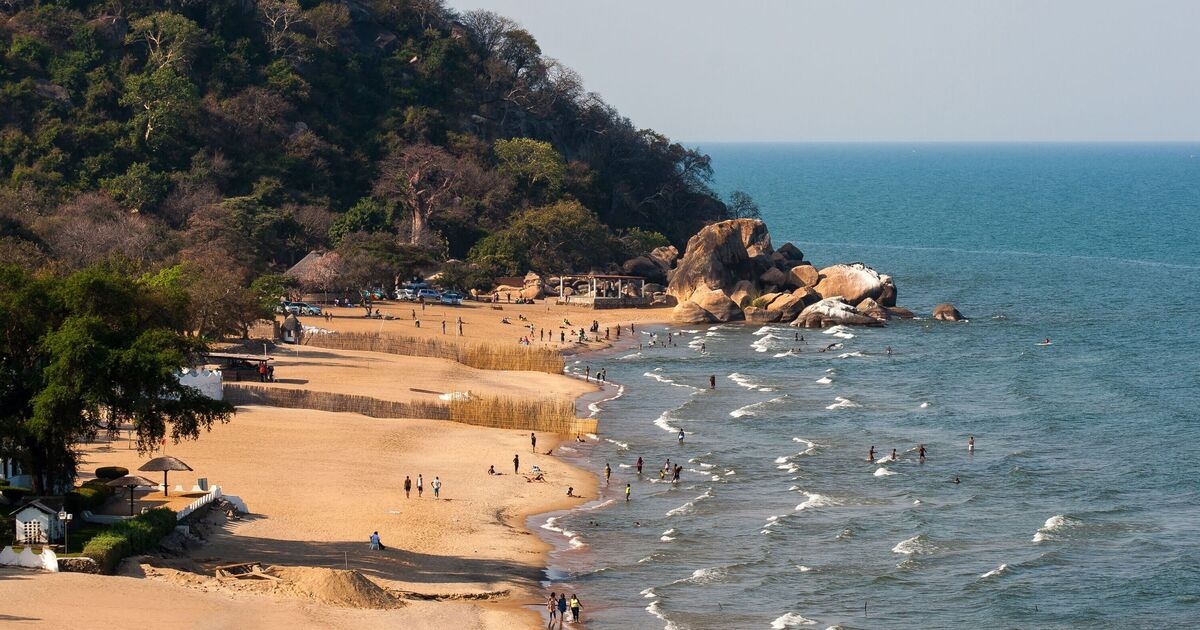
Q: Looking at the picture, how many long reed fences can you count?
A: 2